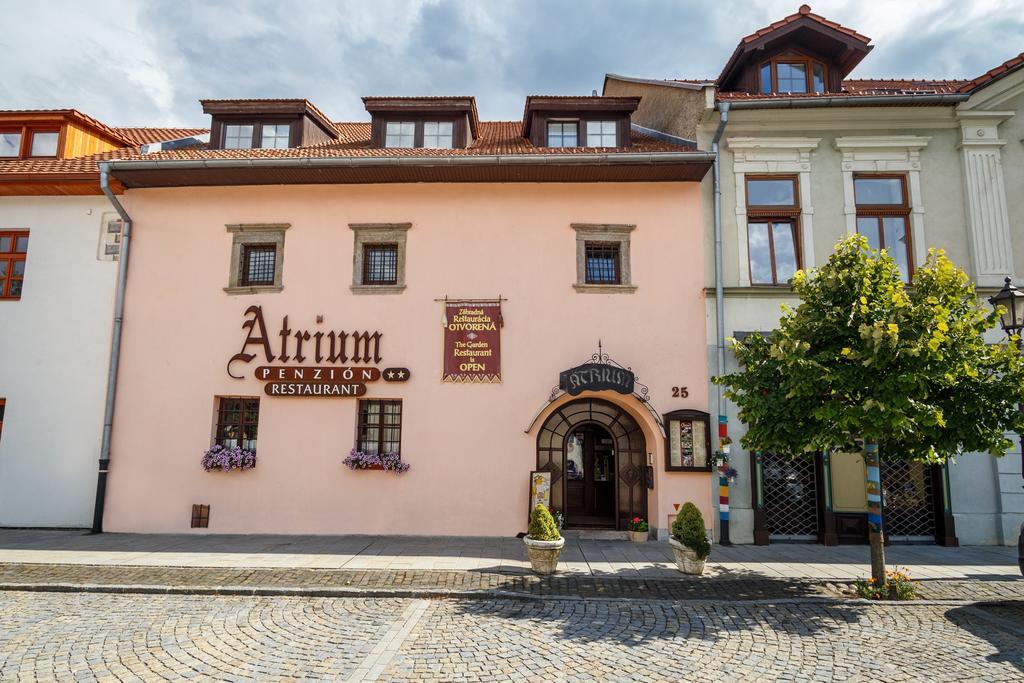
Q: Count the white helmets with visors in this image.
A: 0